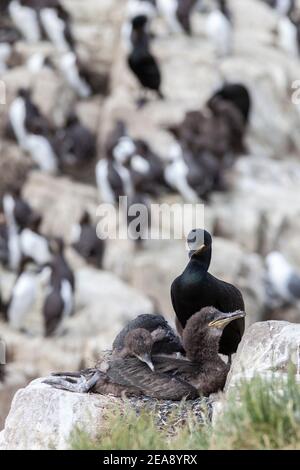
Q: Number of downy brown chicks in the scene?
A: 2